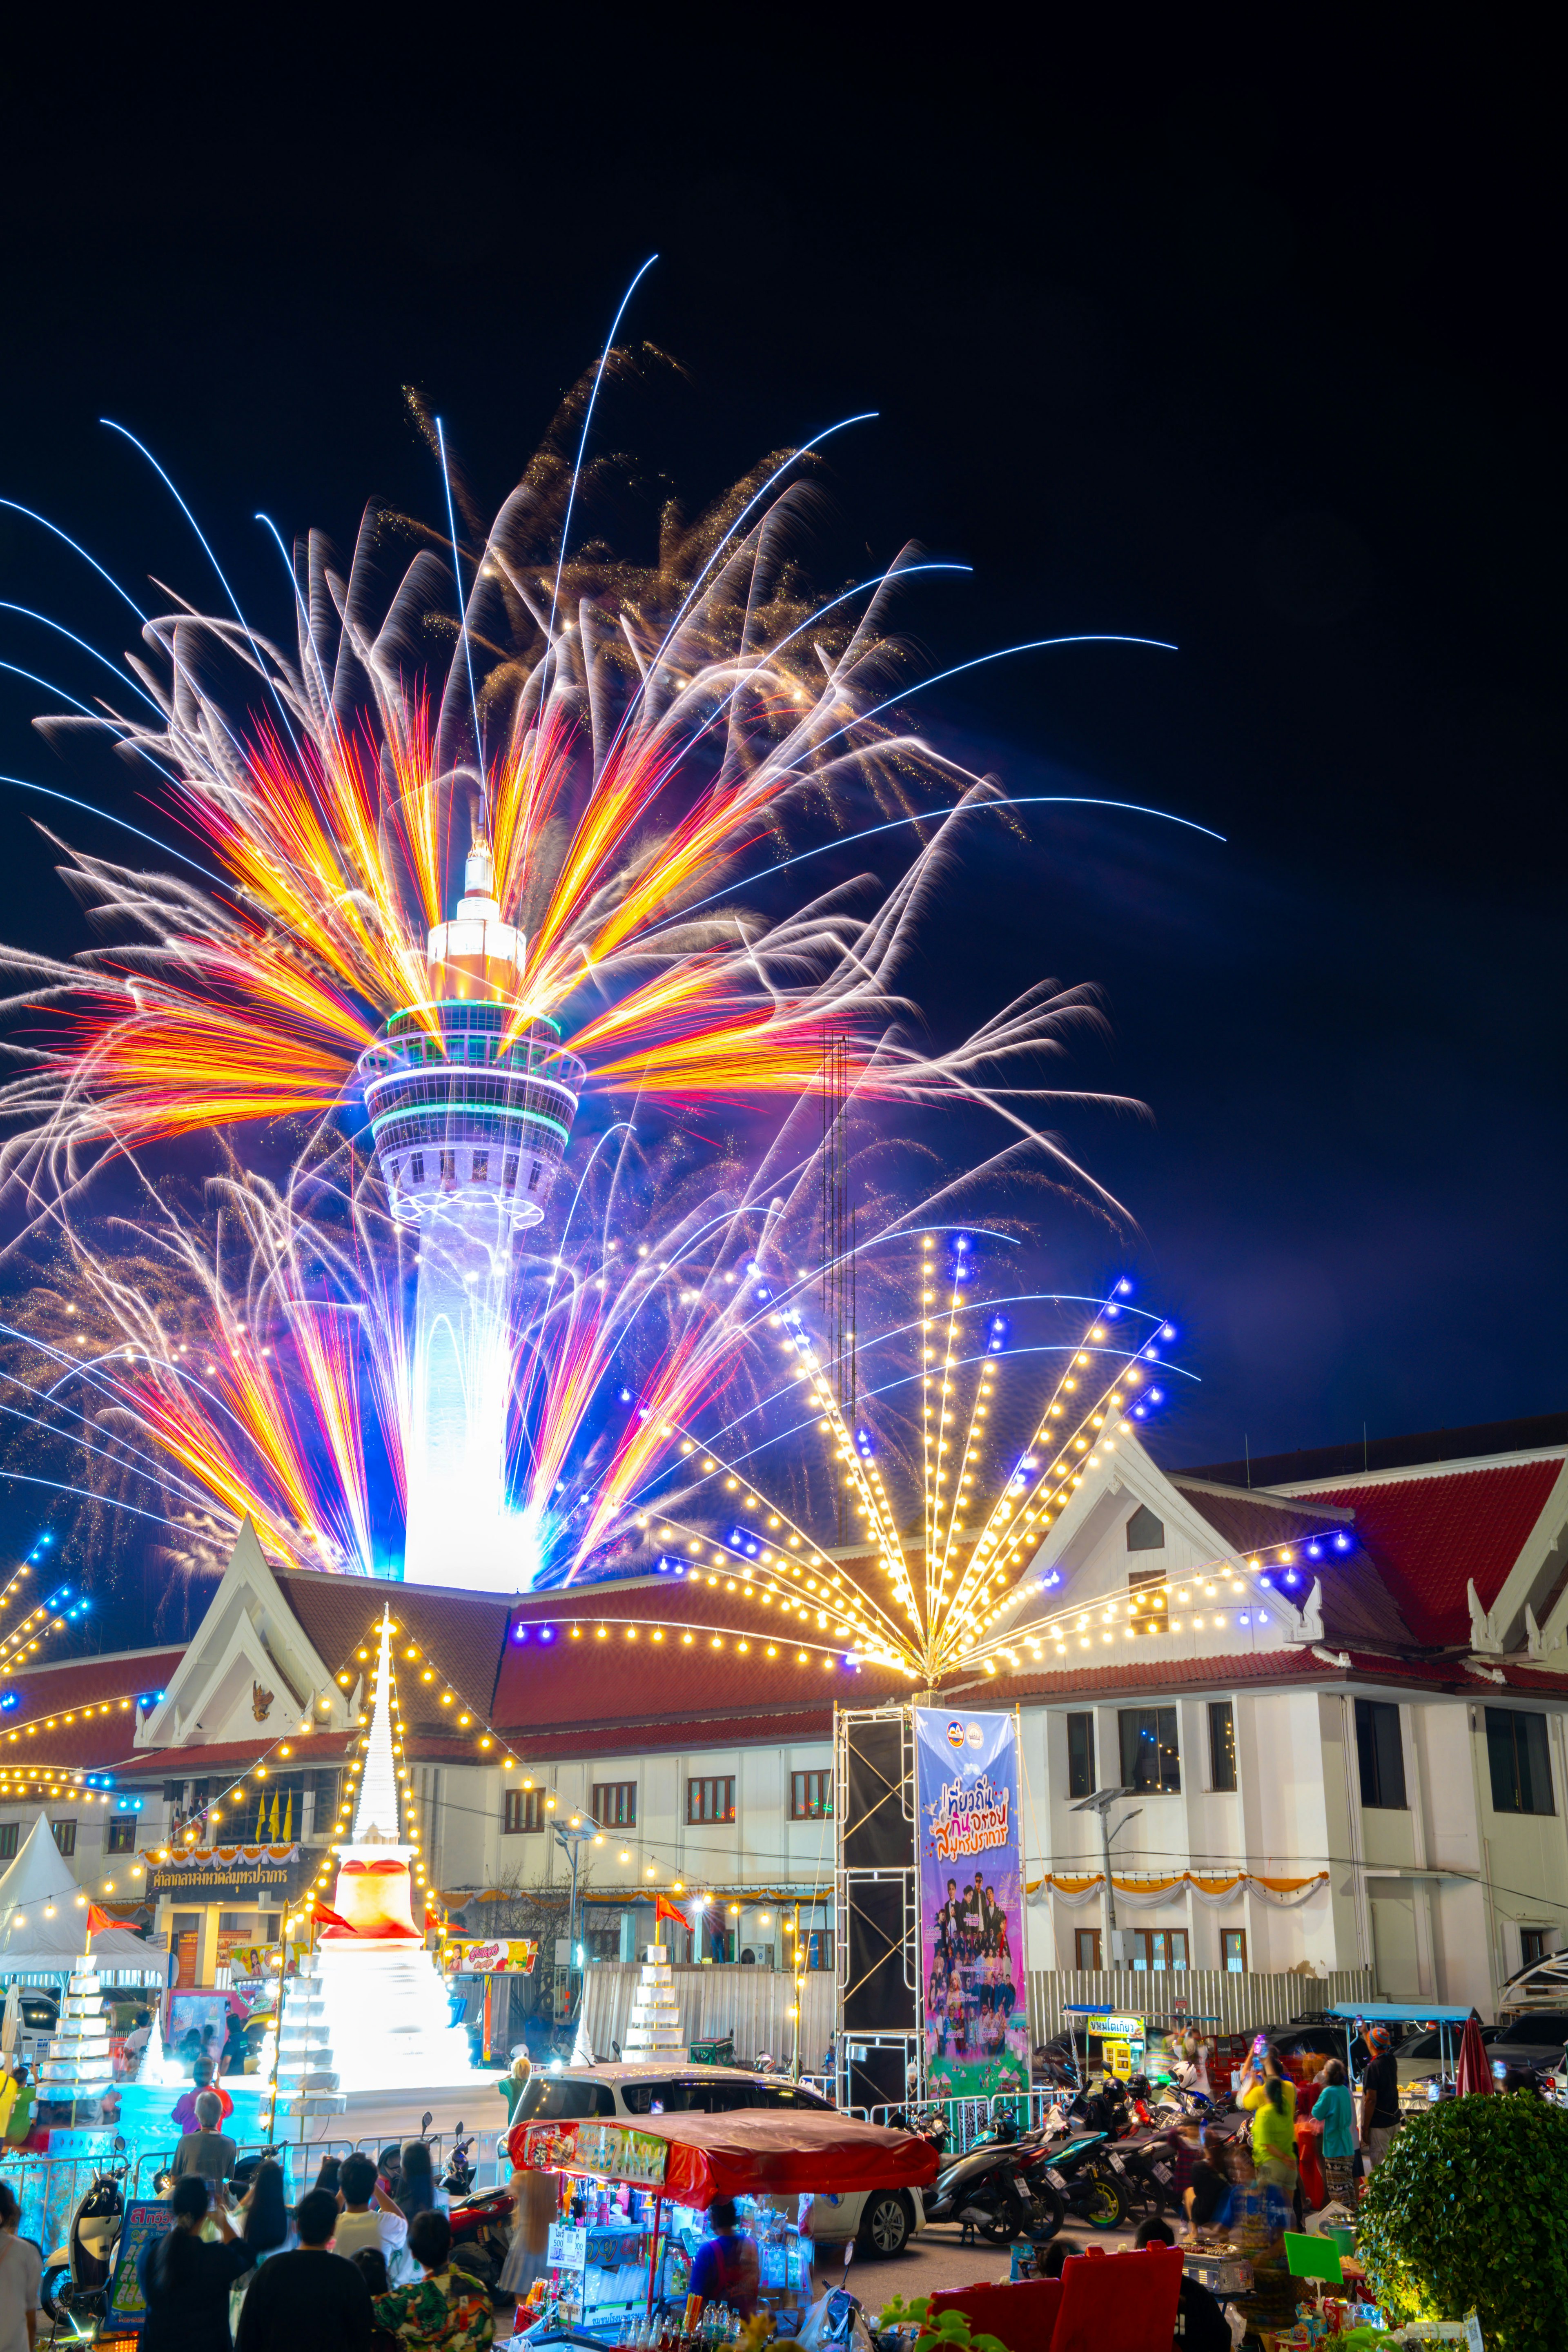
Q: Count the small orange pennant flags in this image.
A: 4